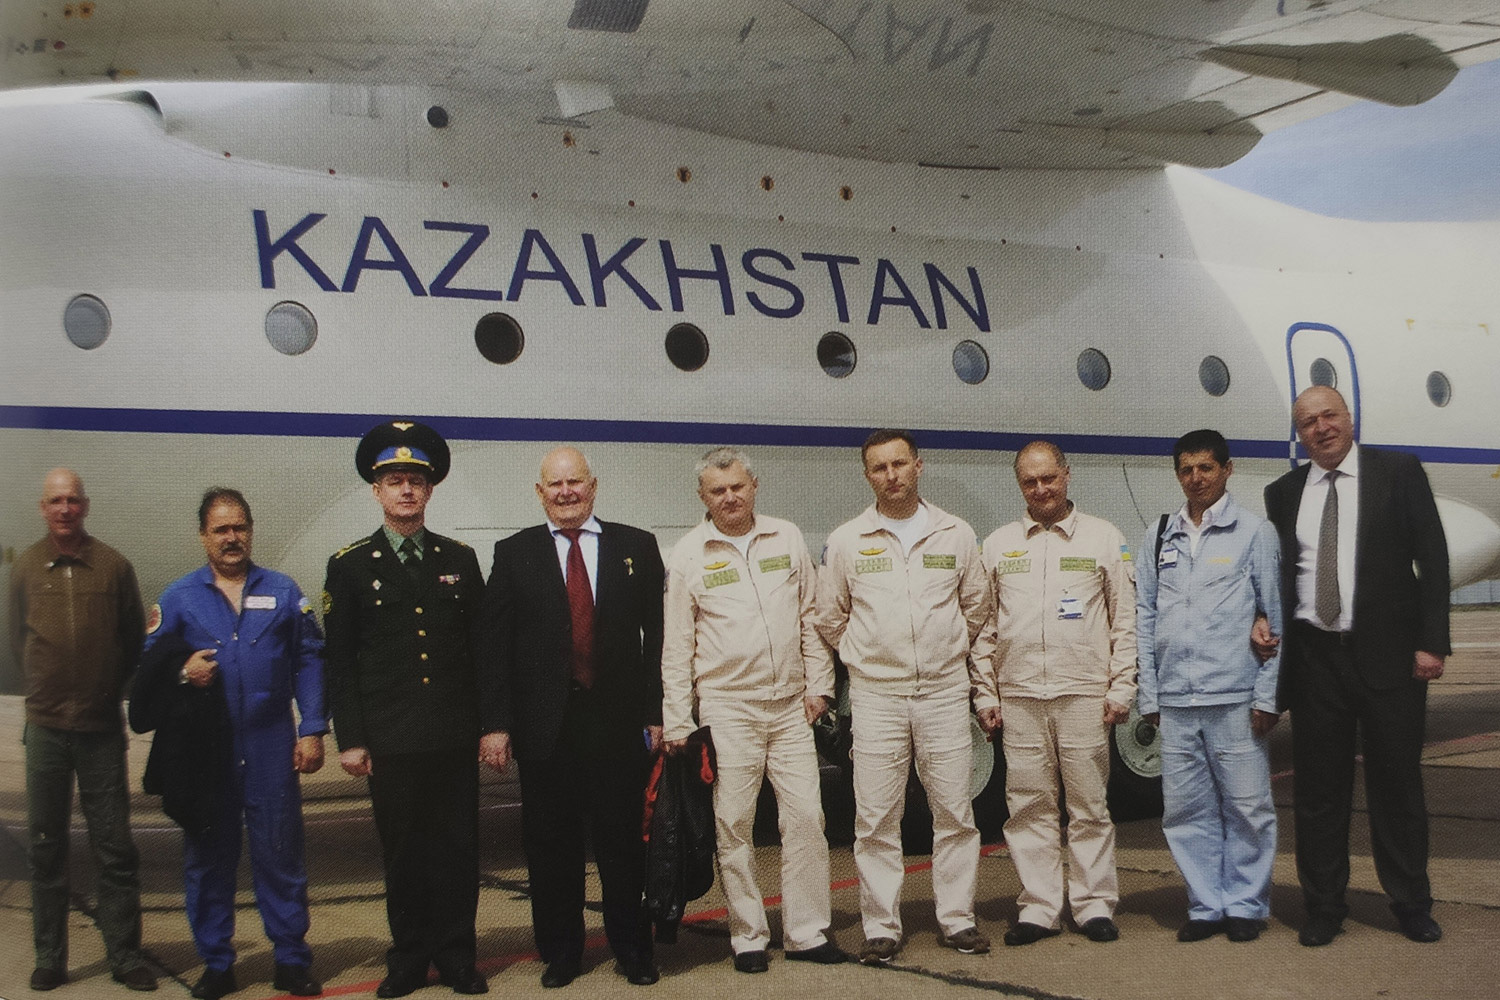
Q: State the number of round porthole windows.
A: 10